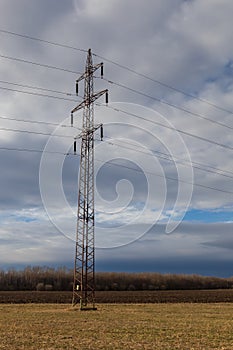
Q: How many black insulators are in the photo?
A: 6